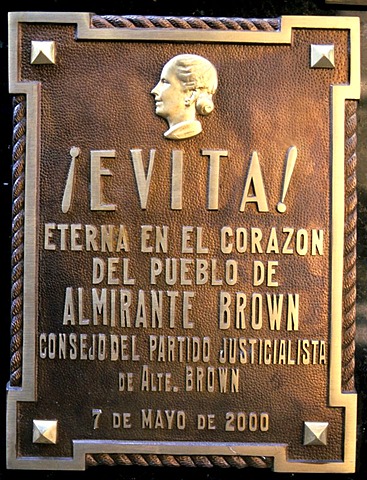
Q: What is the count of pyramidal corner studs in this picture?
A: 4